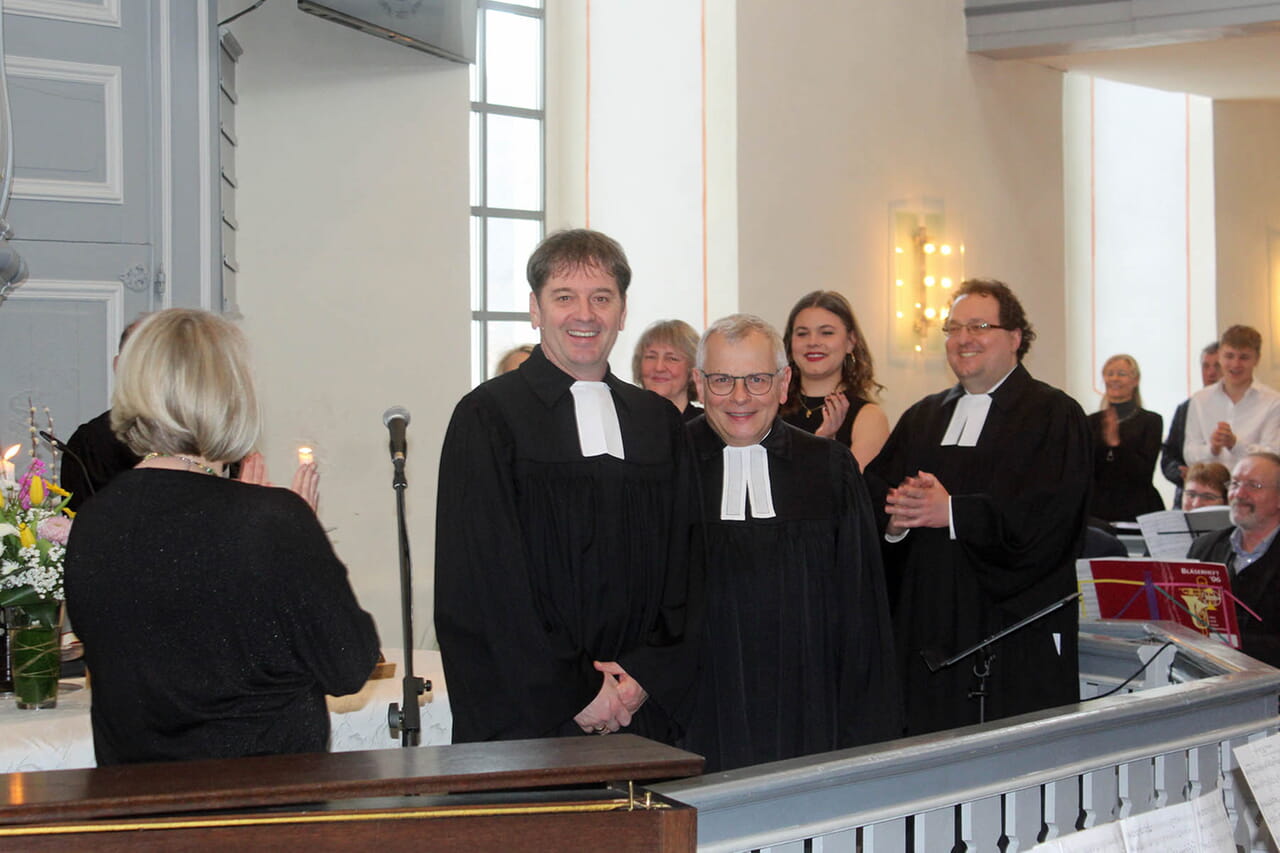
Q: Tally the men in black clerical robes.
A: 3